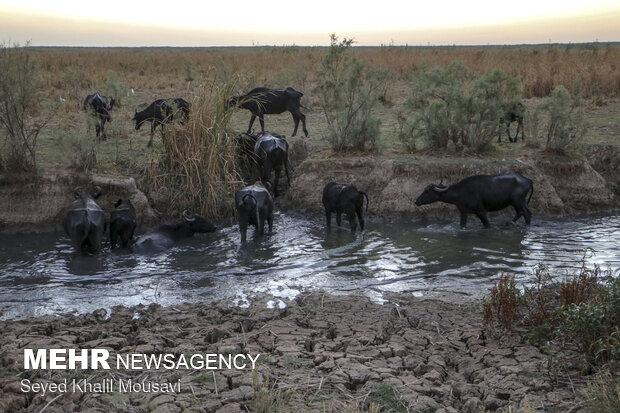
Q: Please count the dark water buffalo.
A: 12